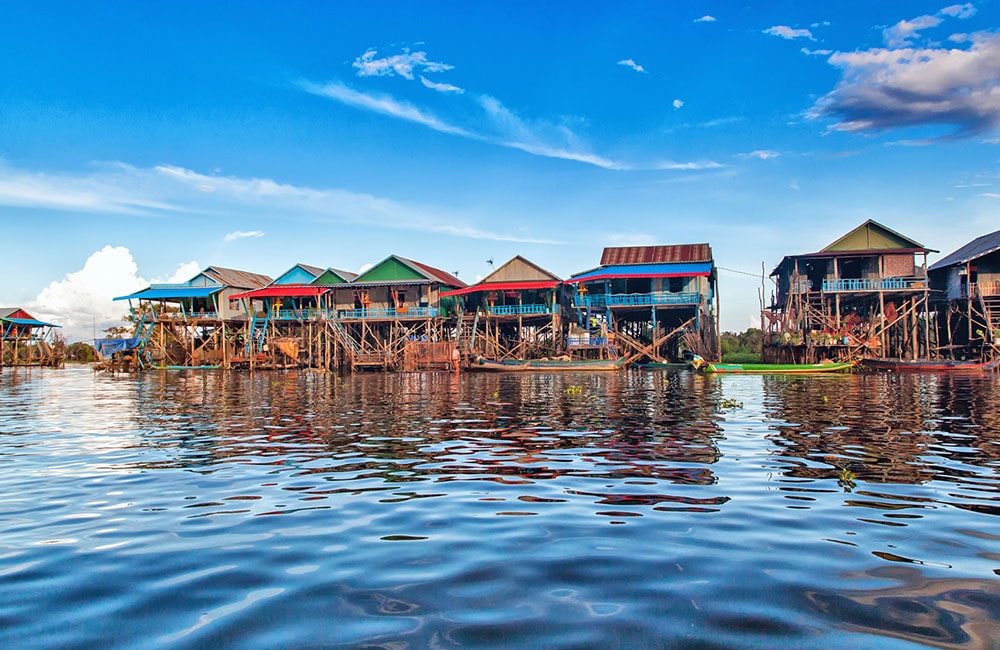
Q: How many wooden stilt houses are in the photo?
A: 8